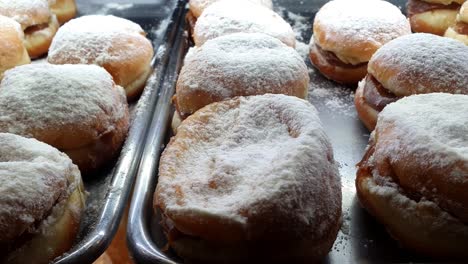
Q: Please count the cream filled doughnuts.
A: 15